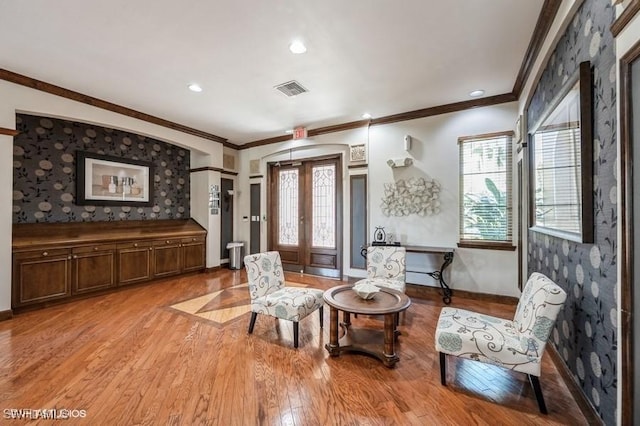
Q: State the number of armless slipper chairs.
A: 3